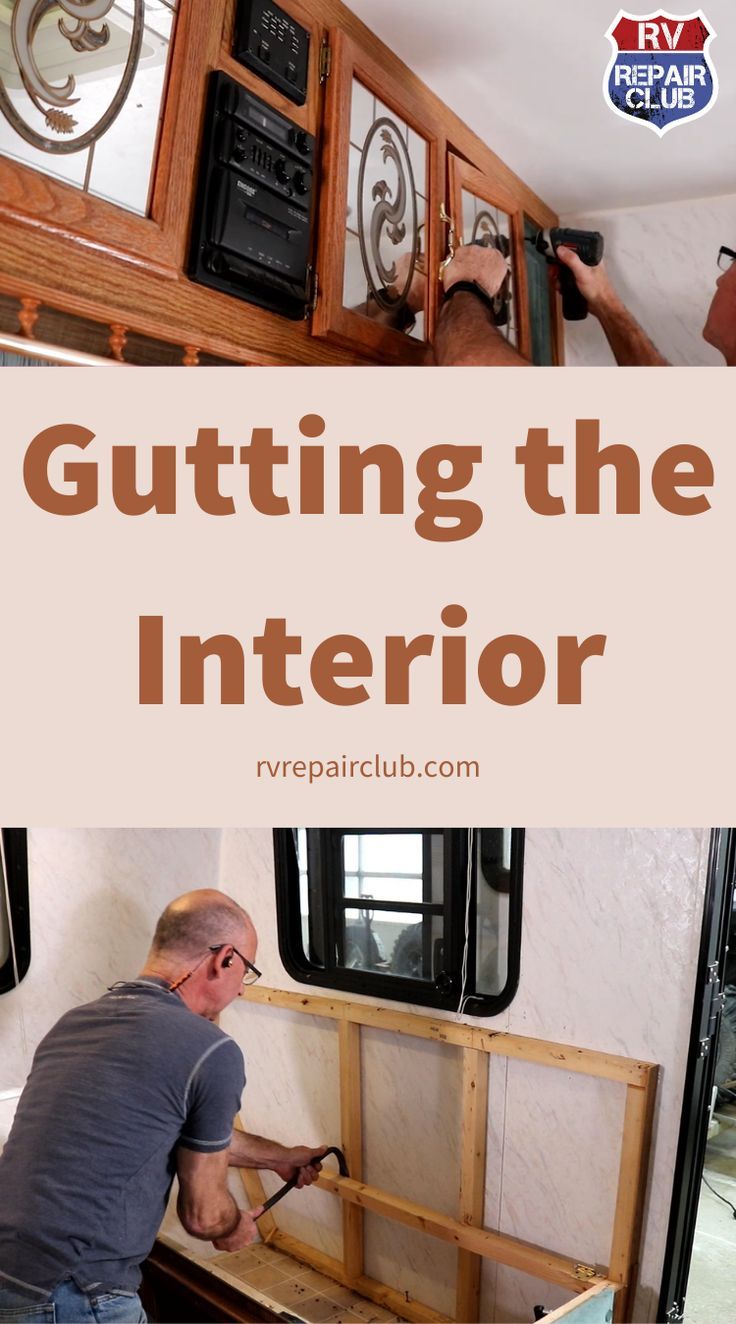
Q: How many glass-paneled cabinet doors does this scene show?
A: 3